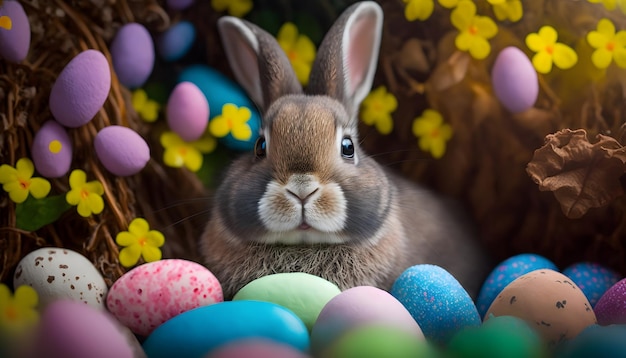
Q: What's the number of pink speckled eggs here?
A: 1